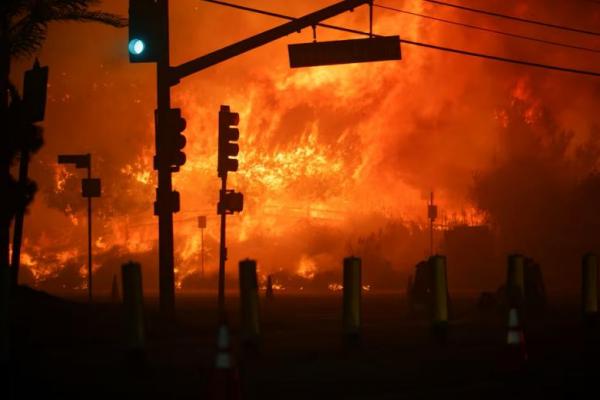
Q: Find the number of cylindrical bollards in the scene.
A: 6